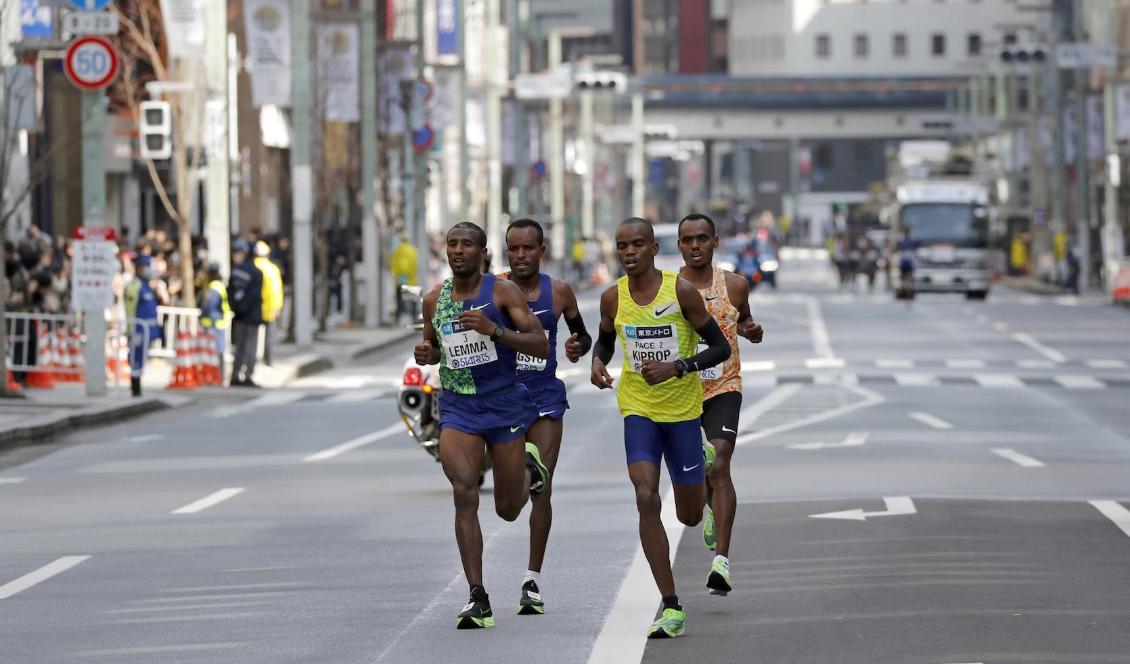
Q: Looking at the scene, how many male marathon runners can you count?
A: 4